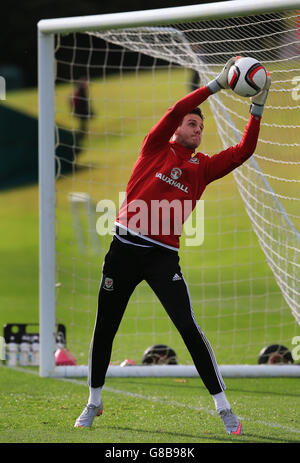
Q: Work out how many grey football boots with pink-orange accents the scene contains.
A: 2